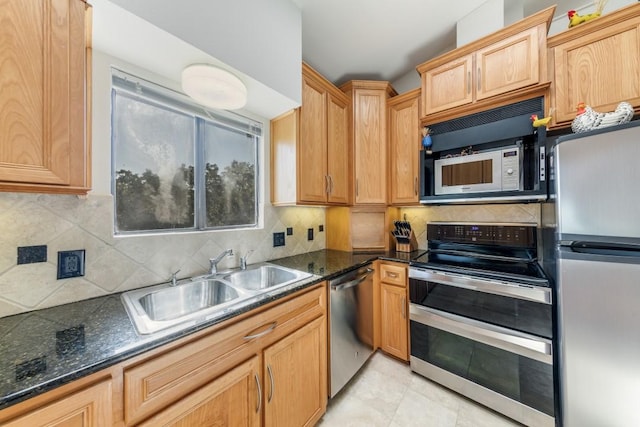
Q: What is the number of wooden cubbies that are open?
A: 0